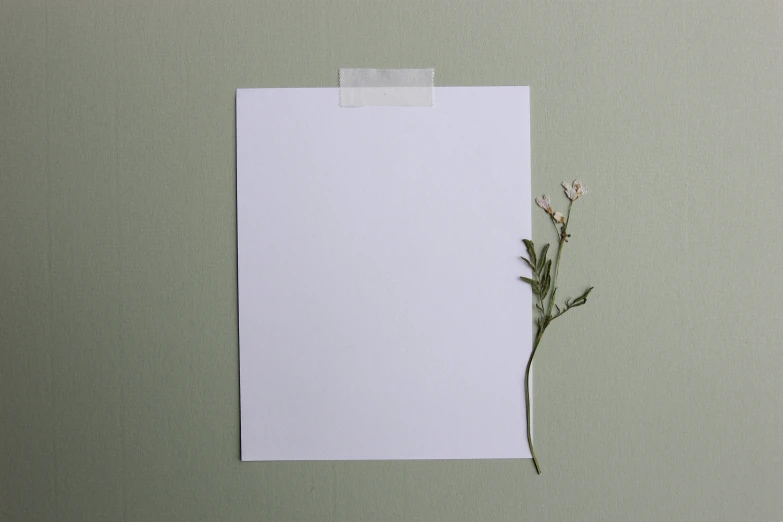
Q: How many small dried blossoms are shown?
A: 3